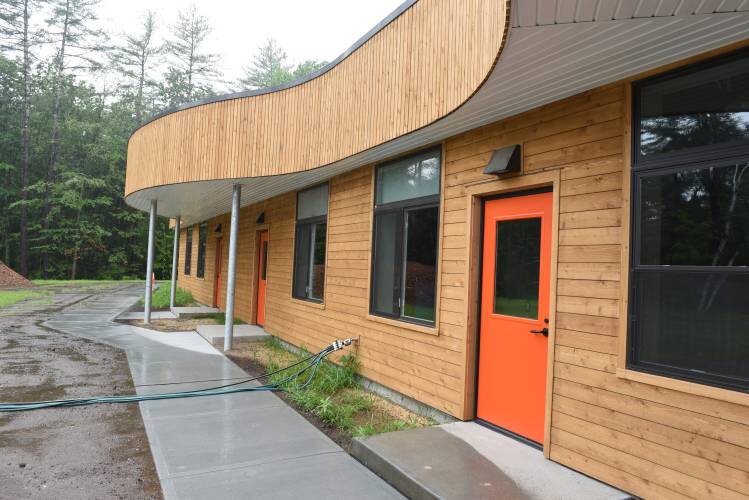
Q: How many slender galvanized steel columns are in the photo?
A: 3